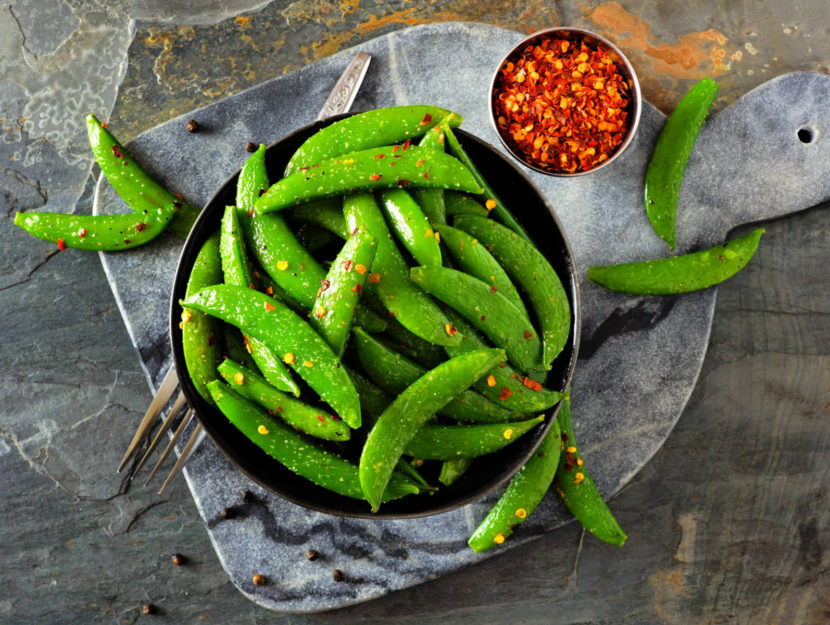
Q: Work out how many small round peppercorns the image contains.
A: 9